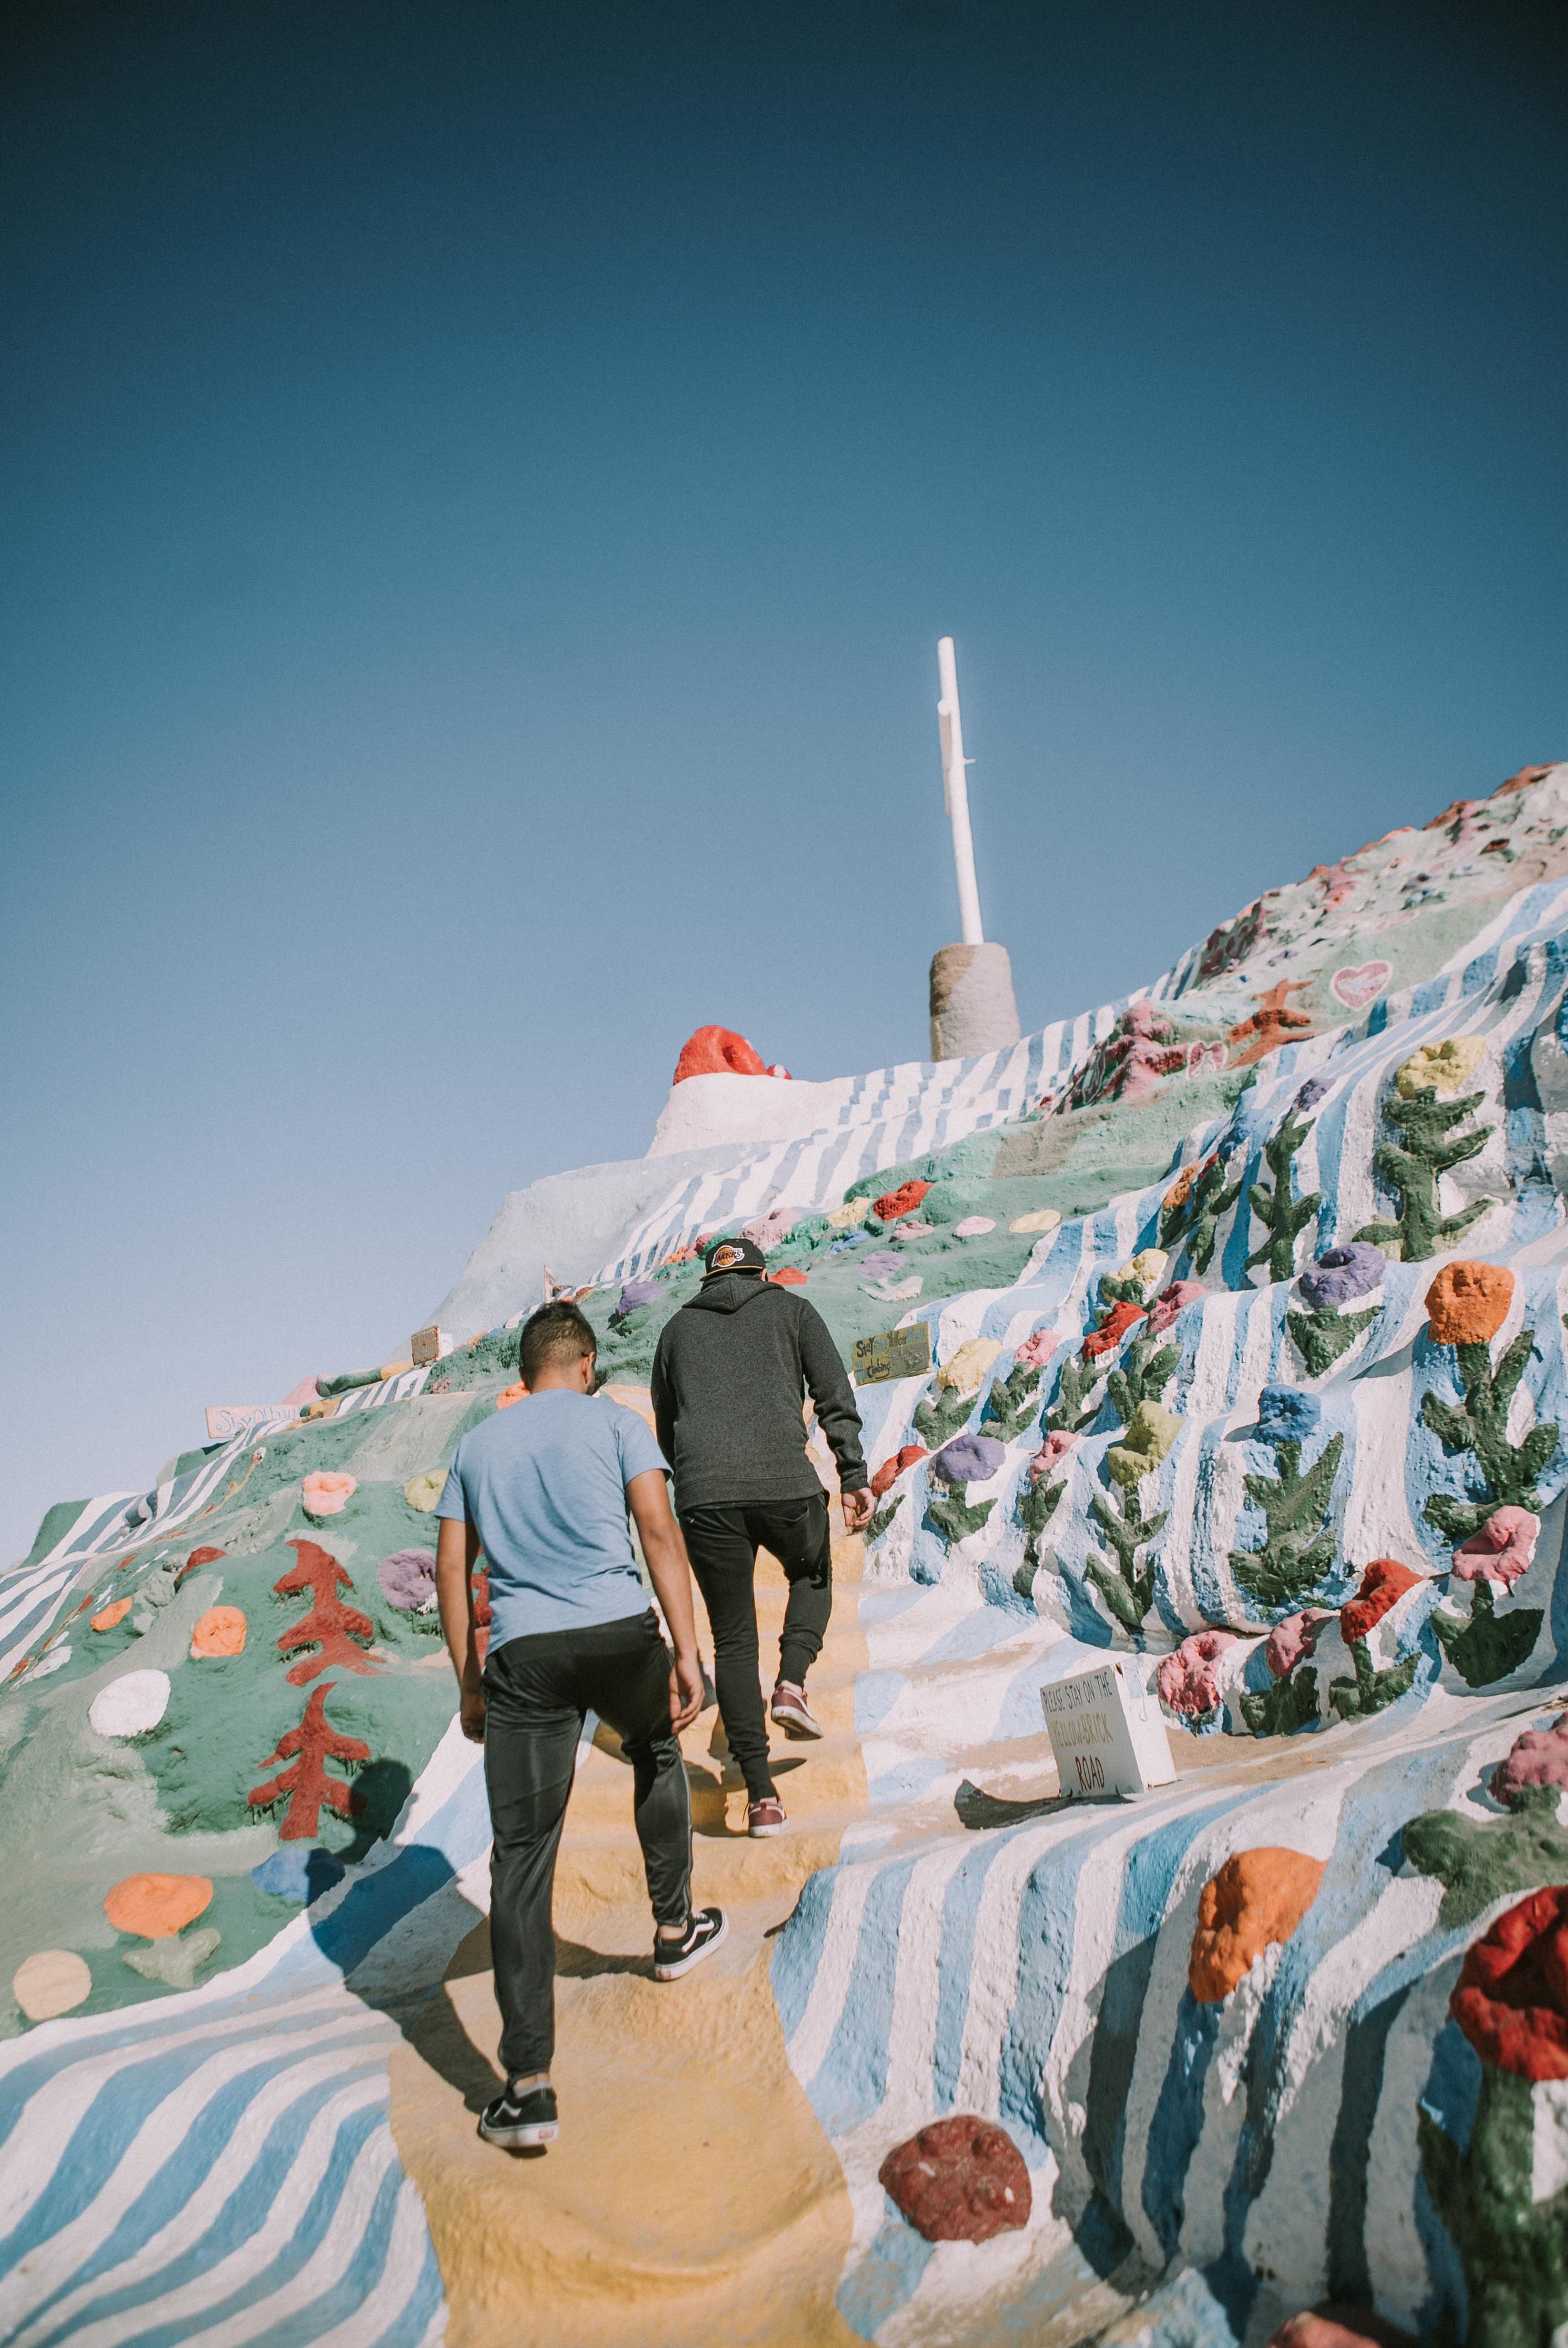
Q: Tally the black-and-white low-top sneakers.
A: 2